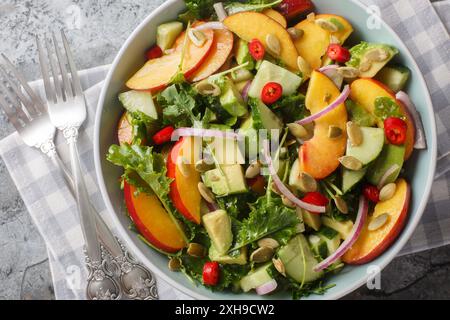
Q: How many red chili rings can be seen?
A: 9